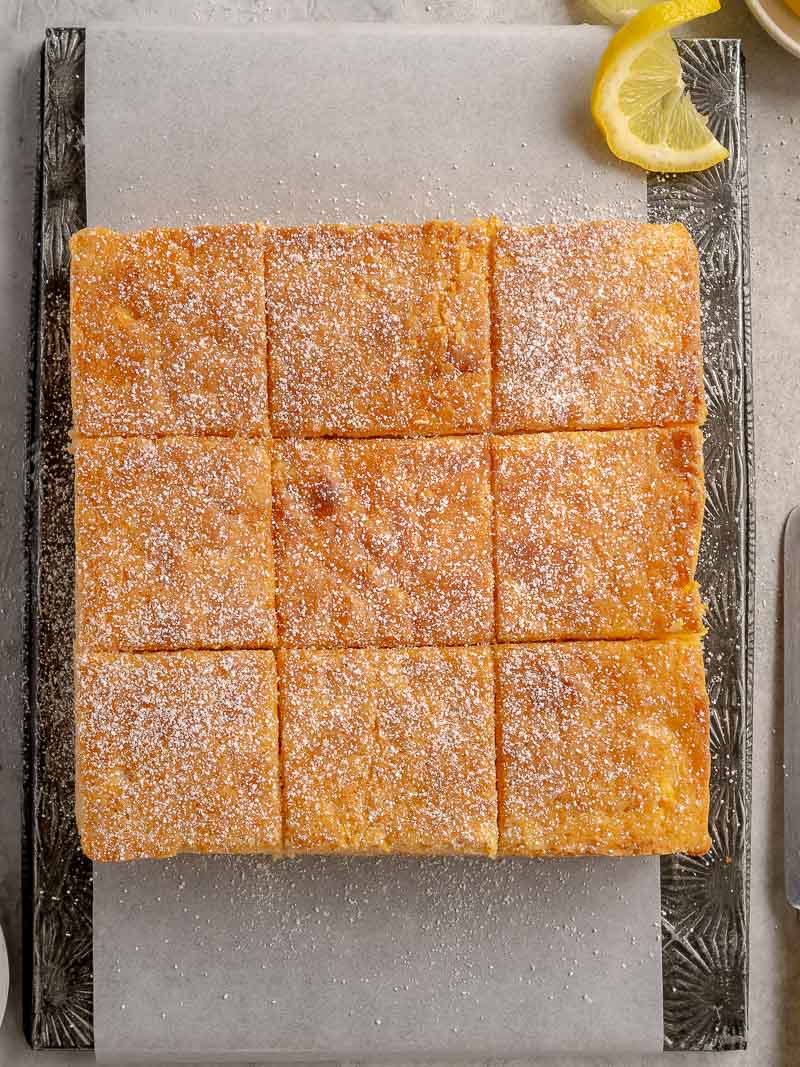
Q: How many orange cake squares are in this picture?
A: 9